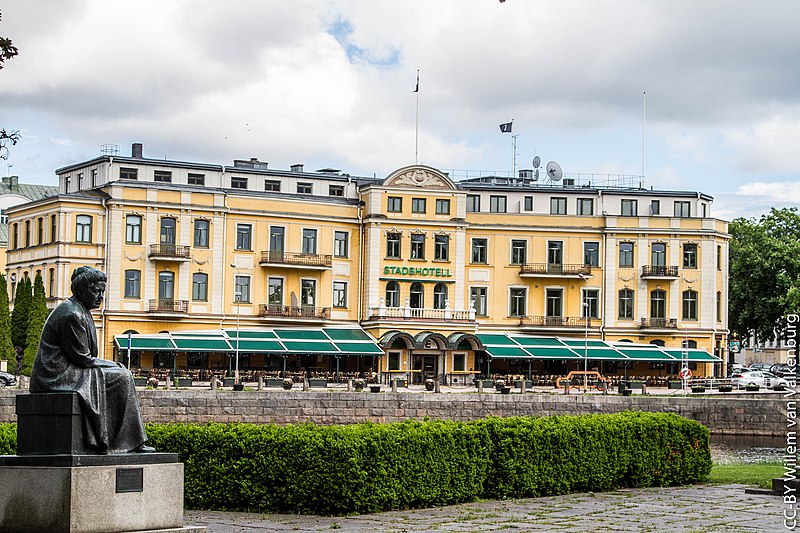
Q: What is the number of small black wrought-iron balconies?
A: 8